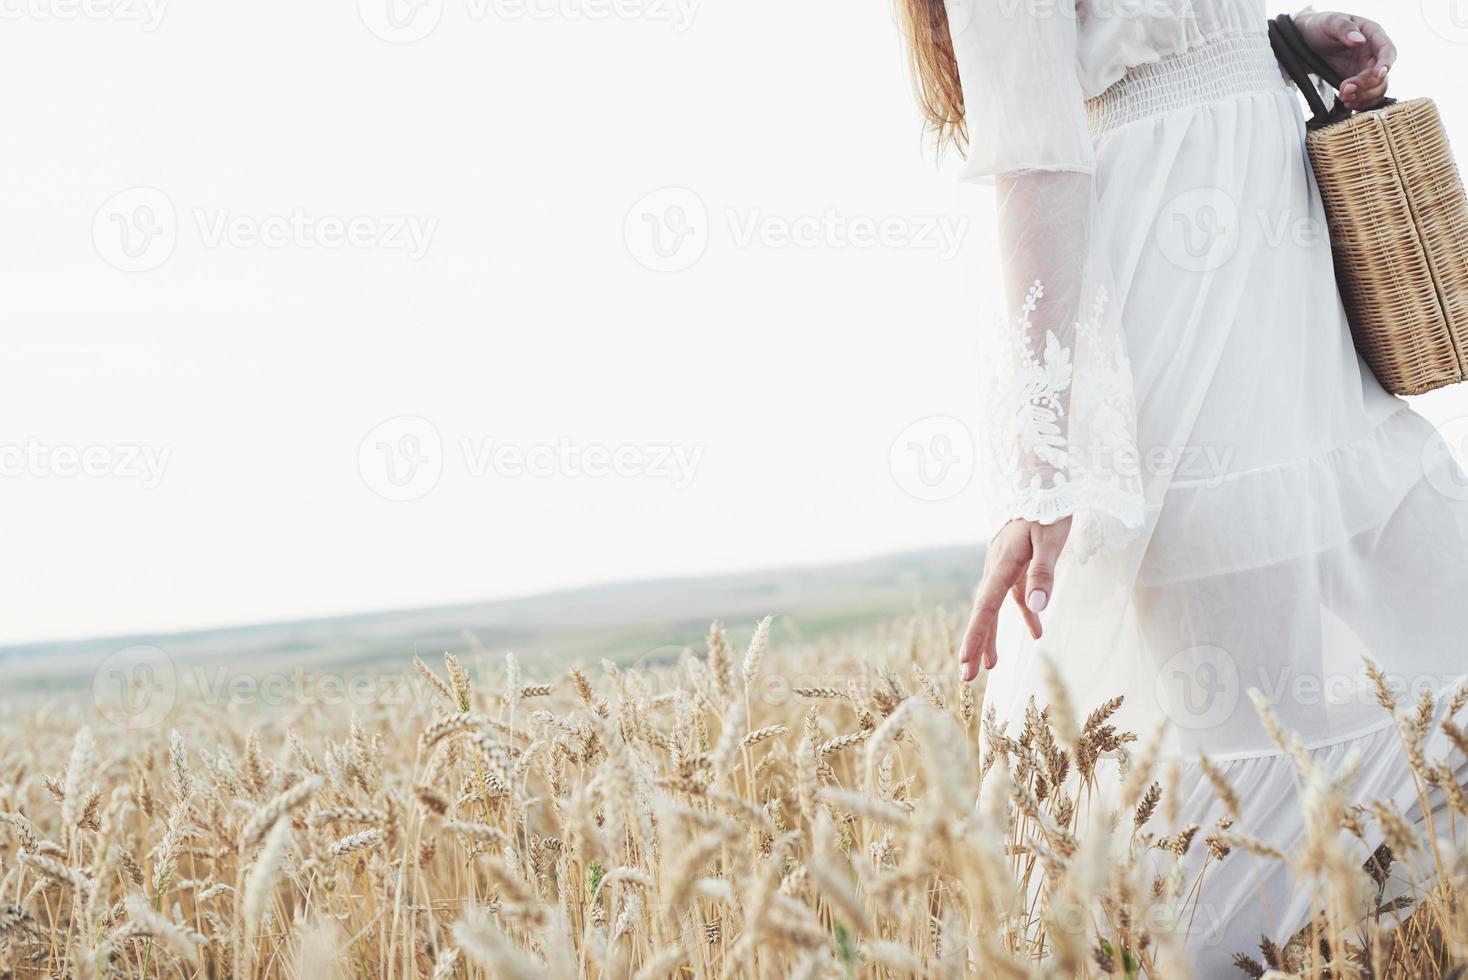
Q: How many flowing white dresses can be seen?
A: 1